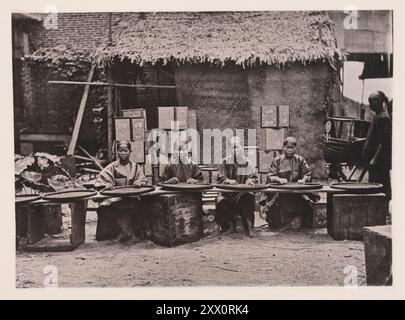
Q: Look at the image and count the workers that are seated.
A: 4